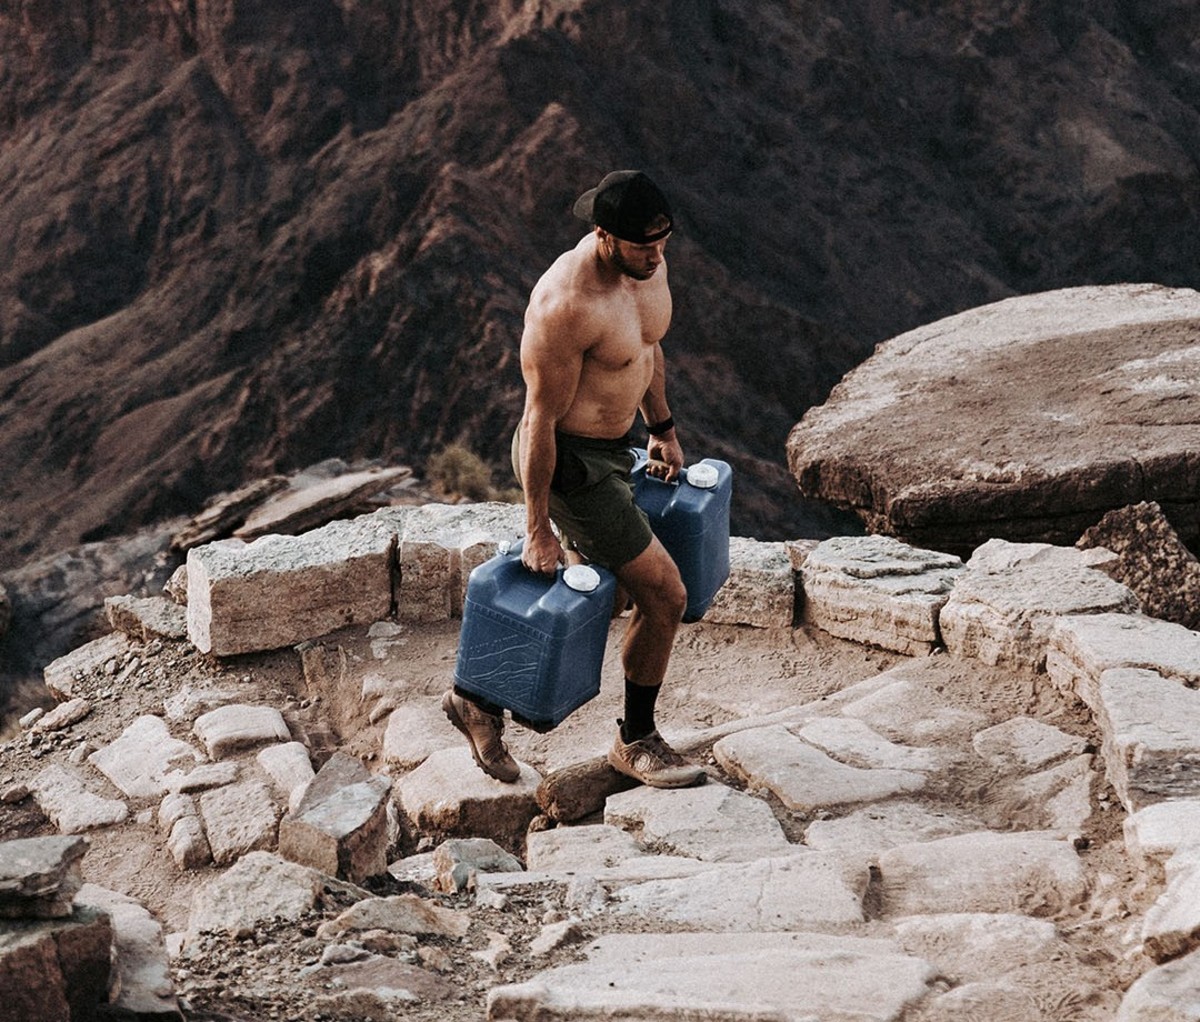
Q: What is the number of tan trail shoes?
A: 2